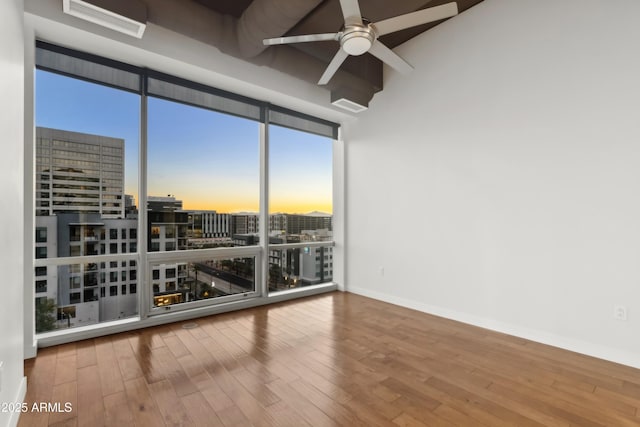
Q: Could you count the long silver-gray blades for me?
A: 5